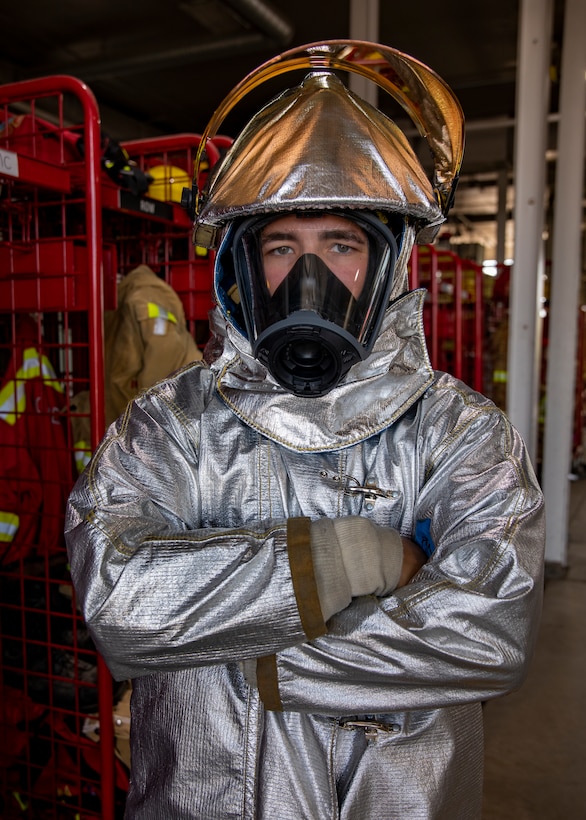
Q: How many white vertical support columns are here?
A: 3